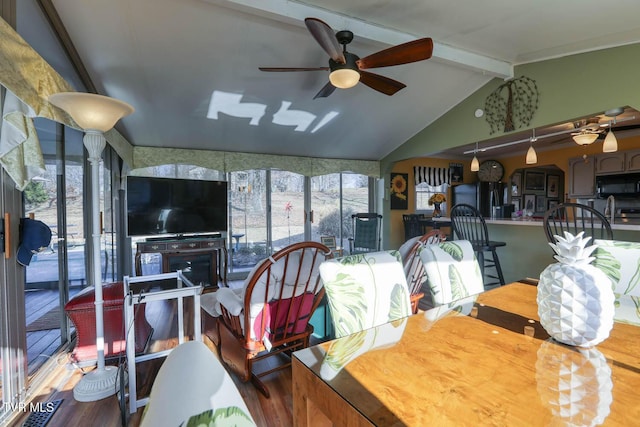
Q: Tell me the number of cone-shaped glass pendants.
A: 3